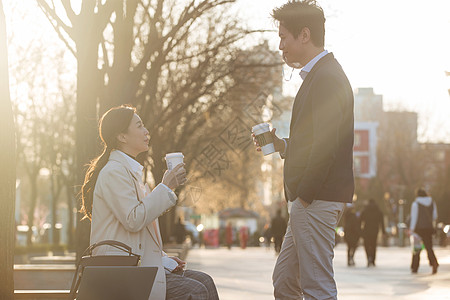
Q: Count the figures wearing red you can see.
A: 2